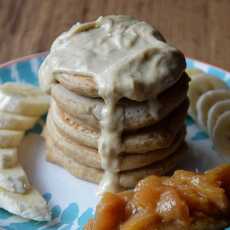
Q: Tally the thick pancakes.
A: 5